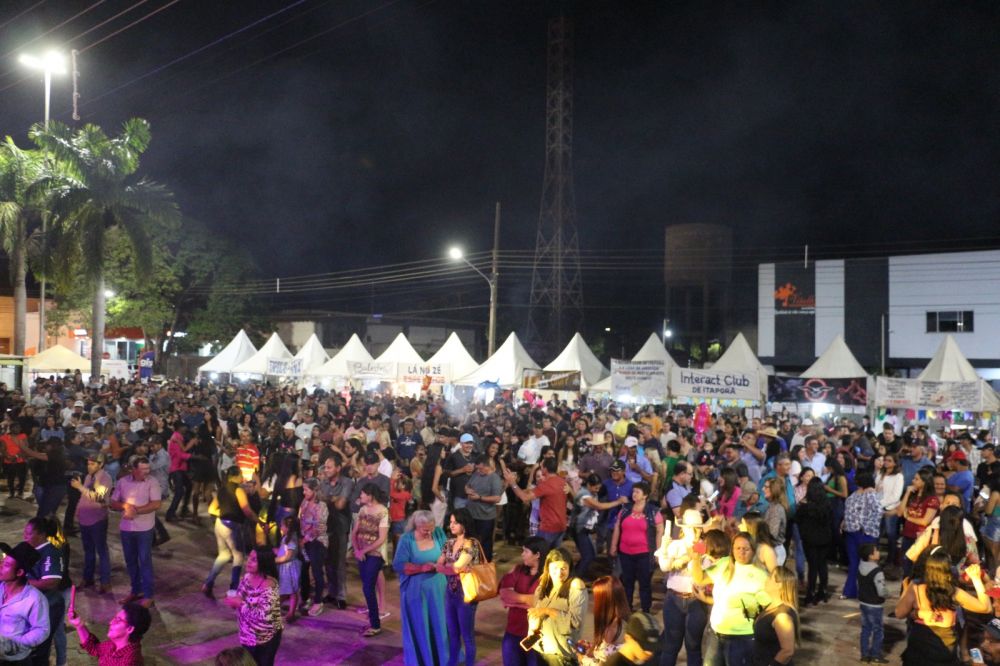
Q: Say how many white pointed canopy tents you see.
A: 12